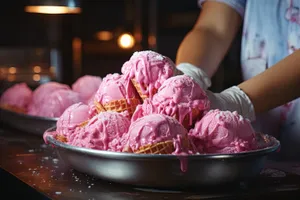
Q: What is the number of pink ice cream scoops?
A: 11